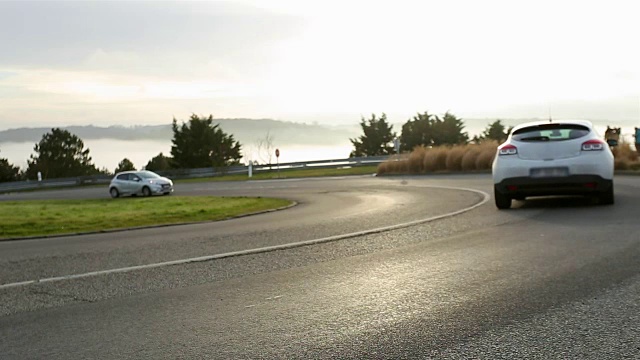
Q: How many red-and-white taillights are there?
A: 2